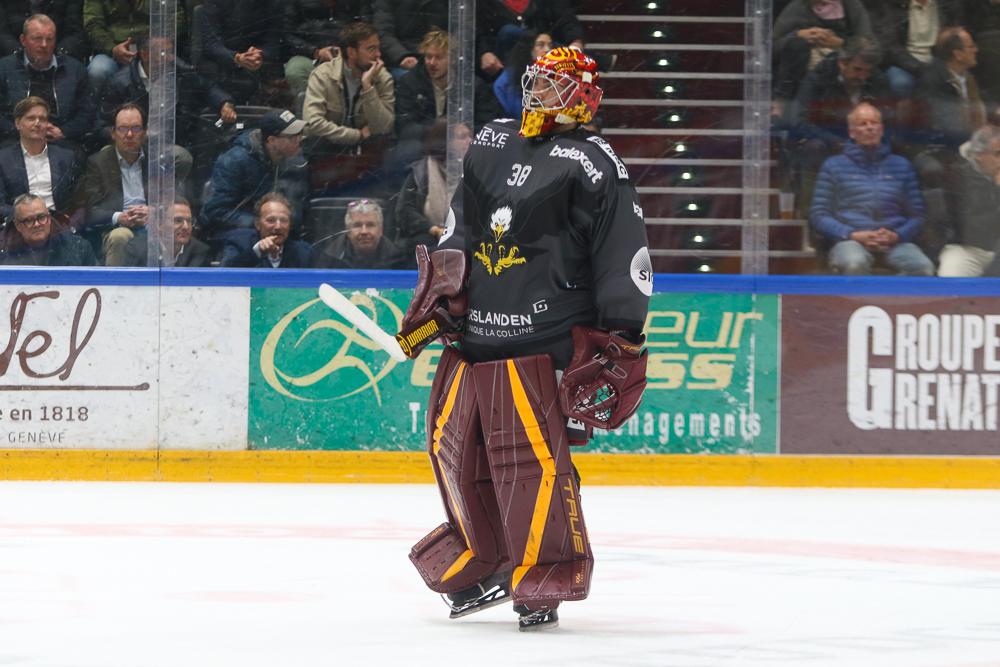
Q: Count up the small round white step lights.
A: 10